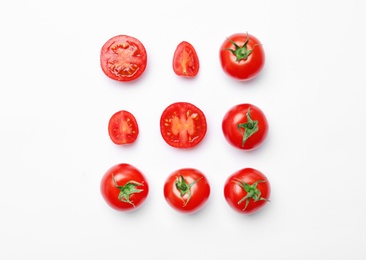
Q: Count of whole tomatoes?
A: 5